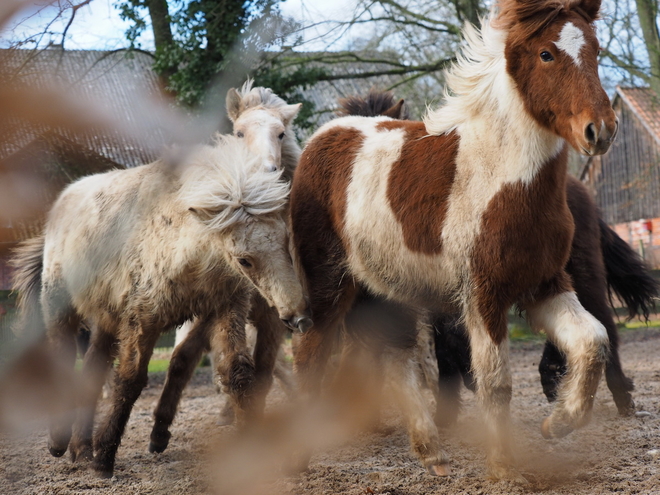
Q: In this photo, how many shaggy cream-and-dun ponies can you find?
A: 2